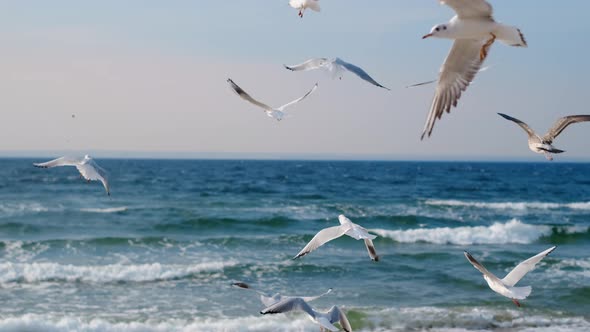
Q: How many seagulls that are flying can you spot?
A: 11